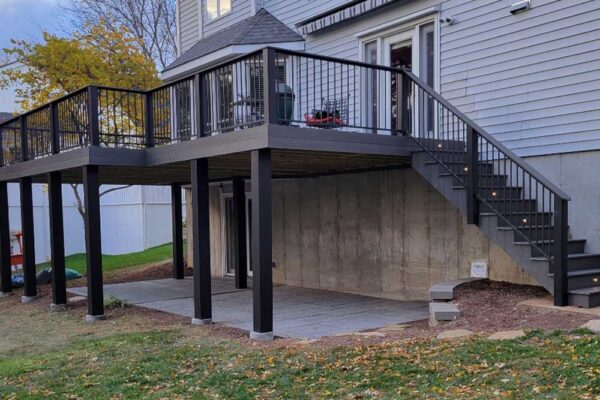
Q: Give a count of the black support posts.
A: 8